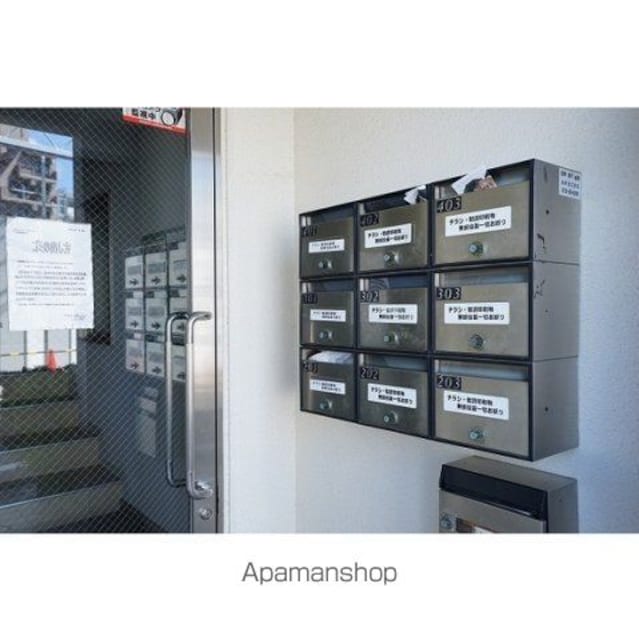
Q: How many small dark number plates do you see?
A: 9